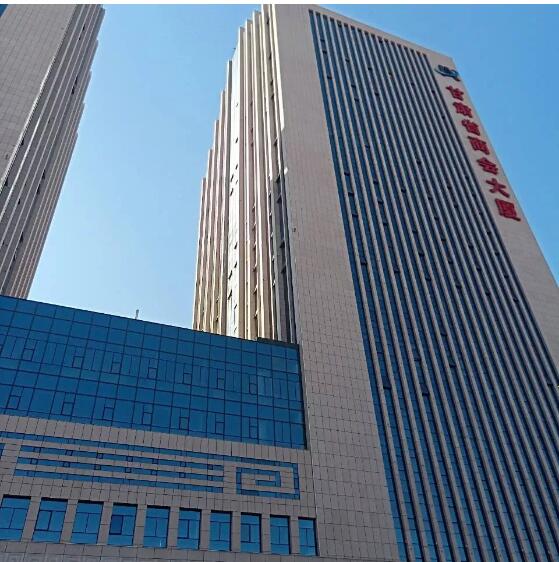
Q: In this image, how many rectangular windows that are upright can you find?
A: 10